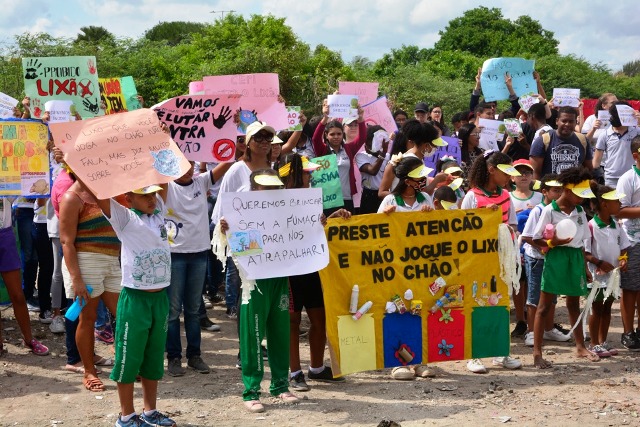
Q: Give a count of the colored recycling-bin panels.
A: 4